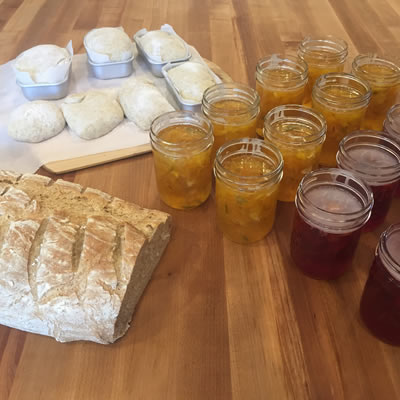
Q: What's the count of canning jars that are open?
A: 12